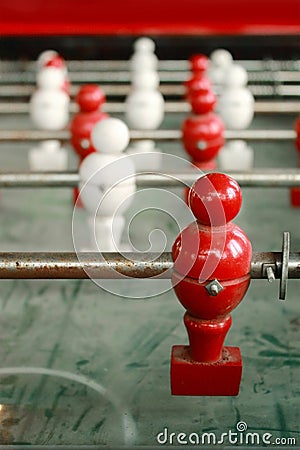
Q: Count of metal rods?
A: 7